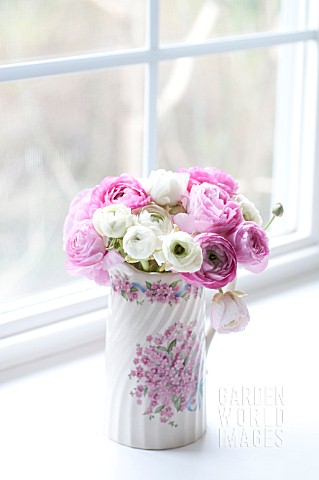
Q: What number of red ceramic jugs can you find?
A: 0